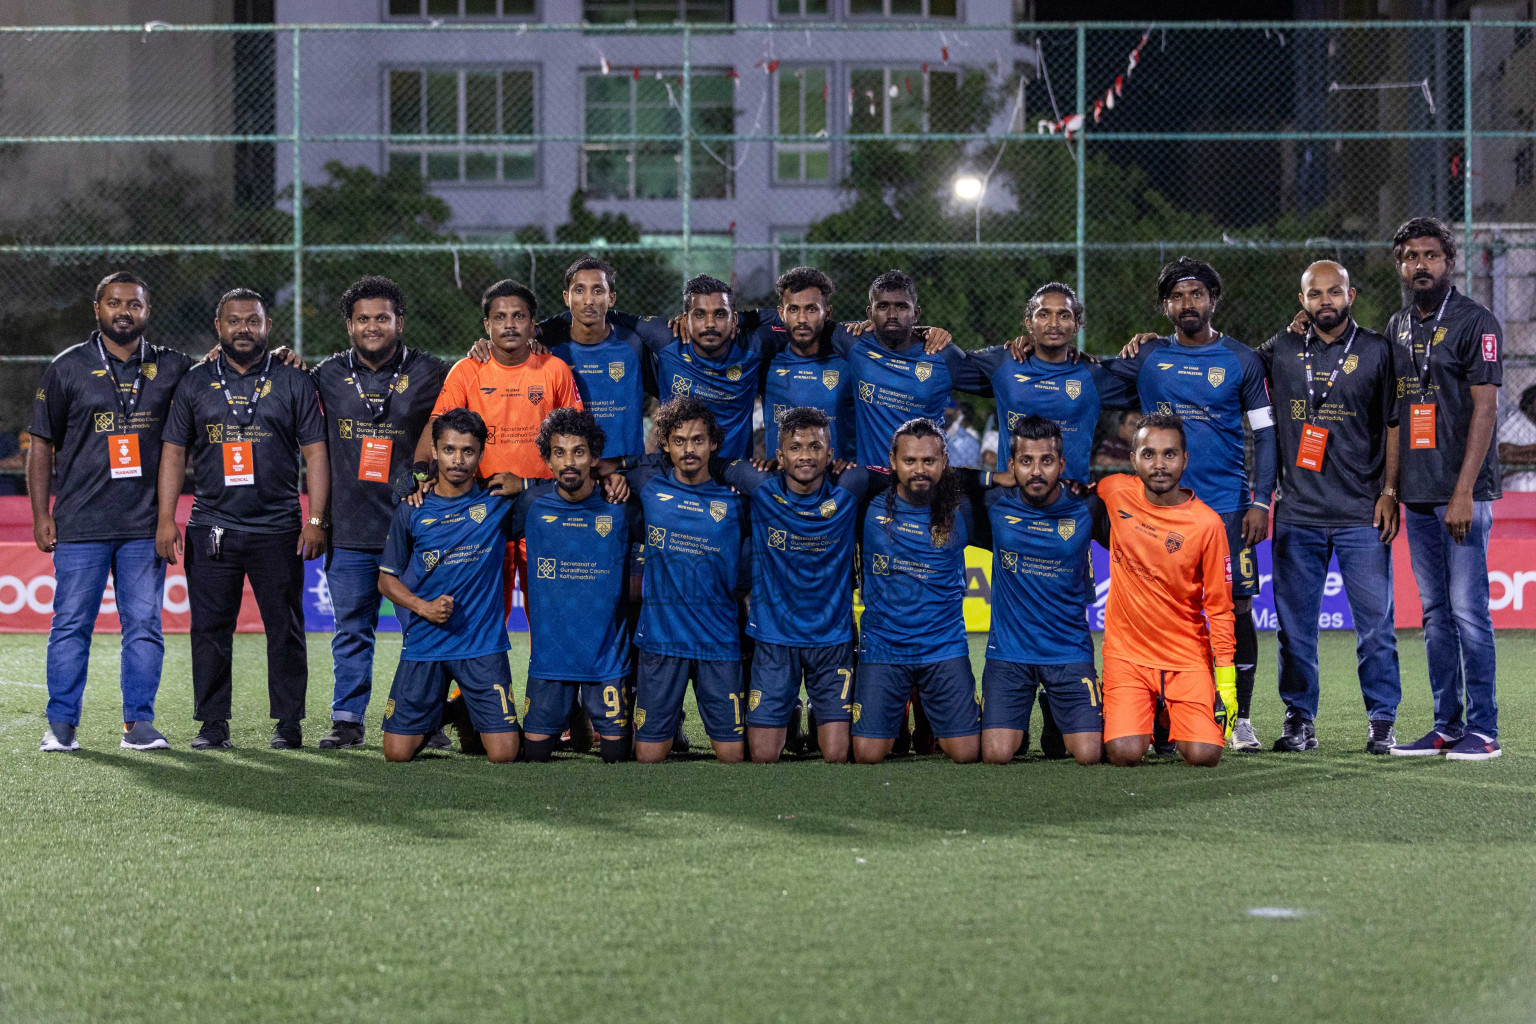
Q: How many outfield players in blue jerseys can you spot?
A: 12